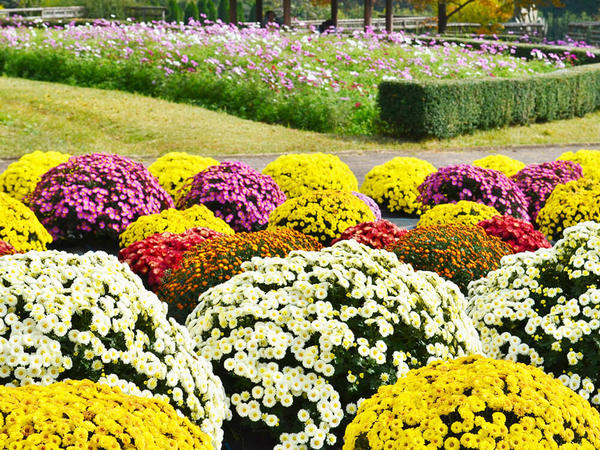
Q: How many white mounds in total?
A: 3